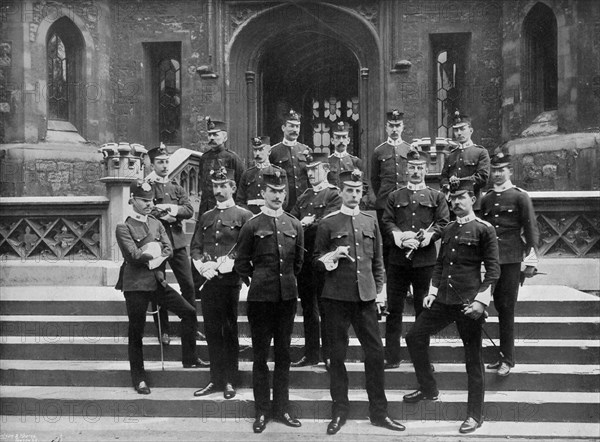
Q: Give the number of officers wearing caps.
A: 15